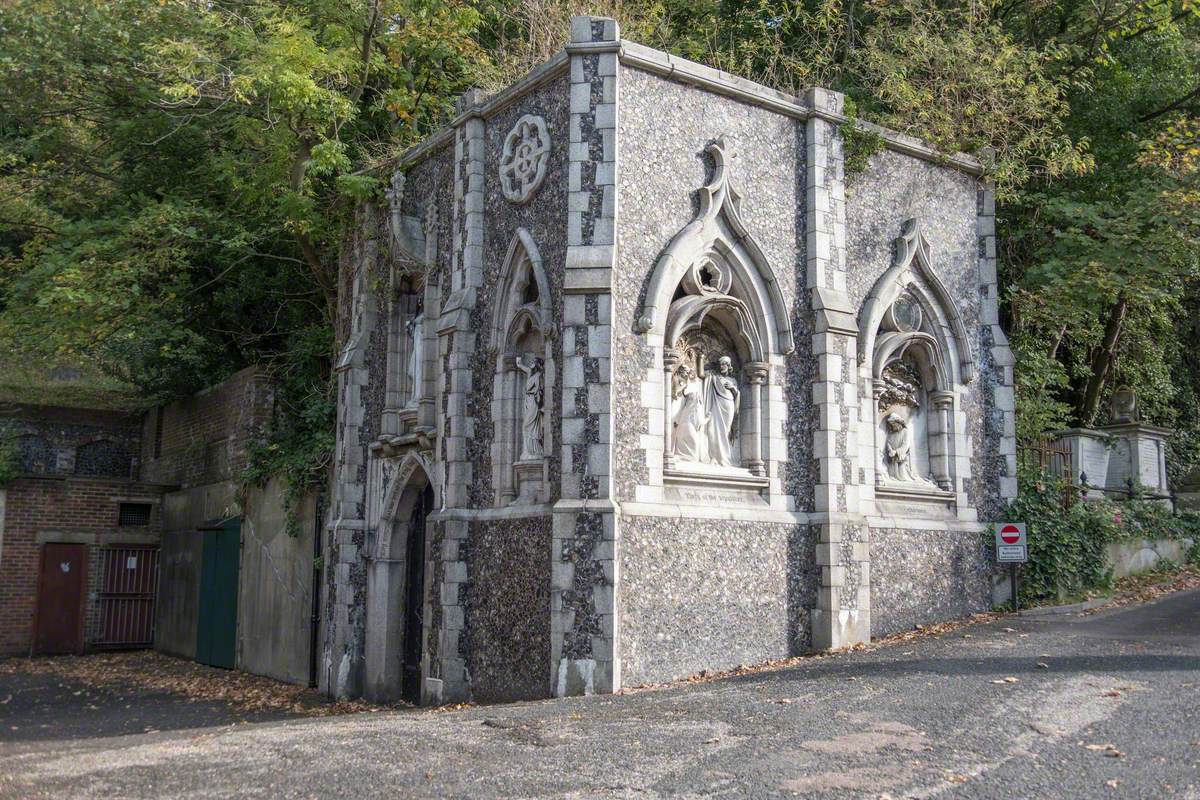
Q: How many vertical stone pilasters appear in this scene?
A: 5